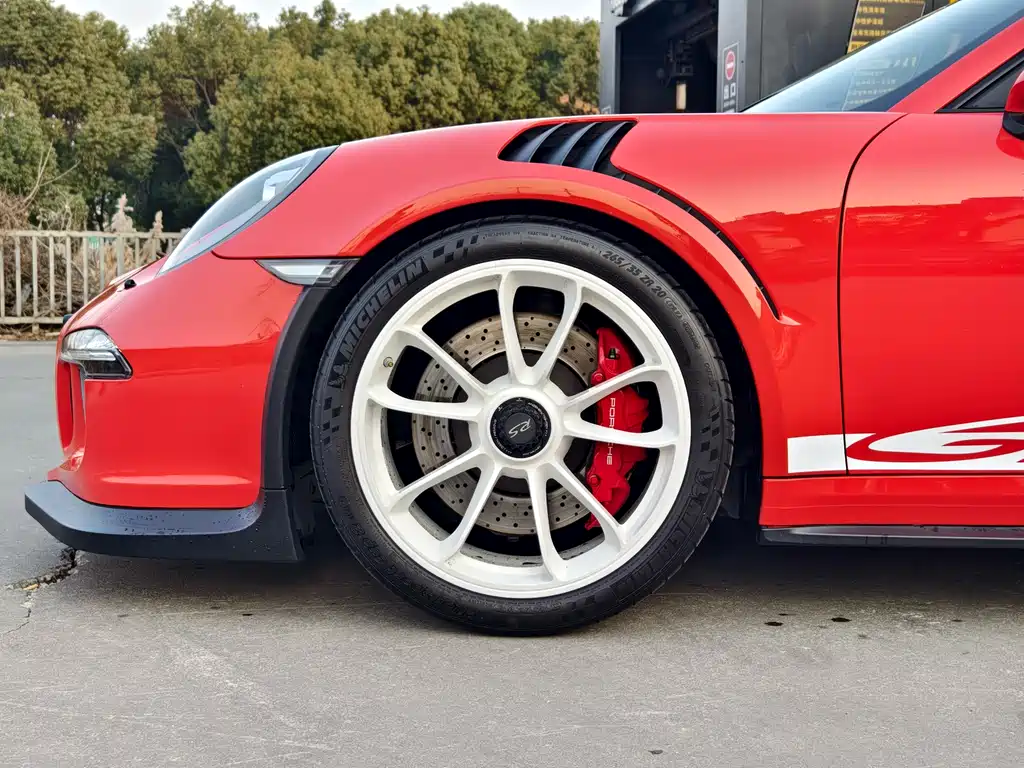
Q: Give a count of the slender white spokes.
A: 10